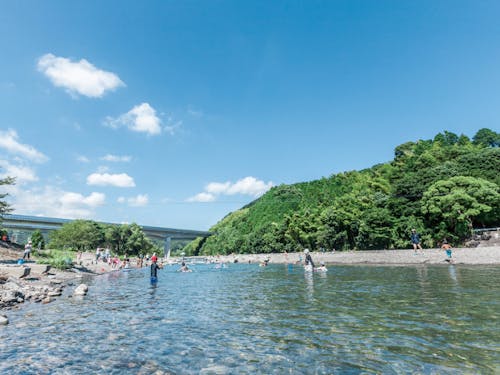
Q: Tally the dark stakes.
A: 2